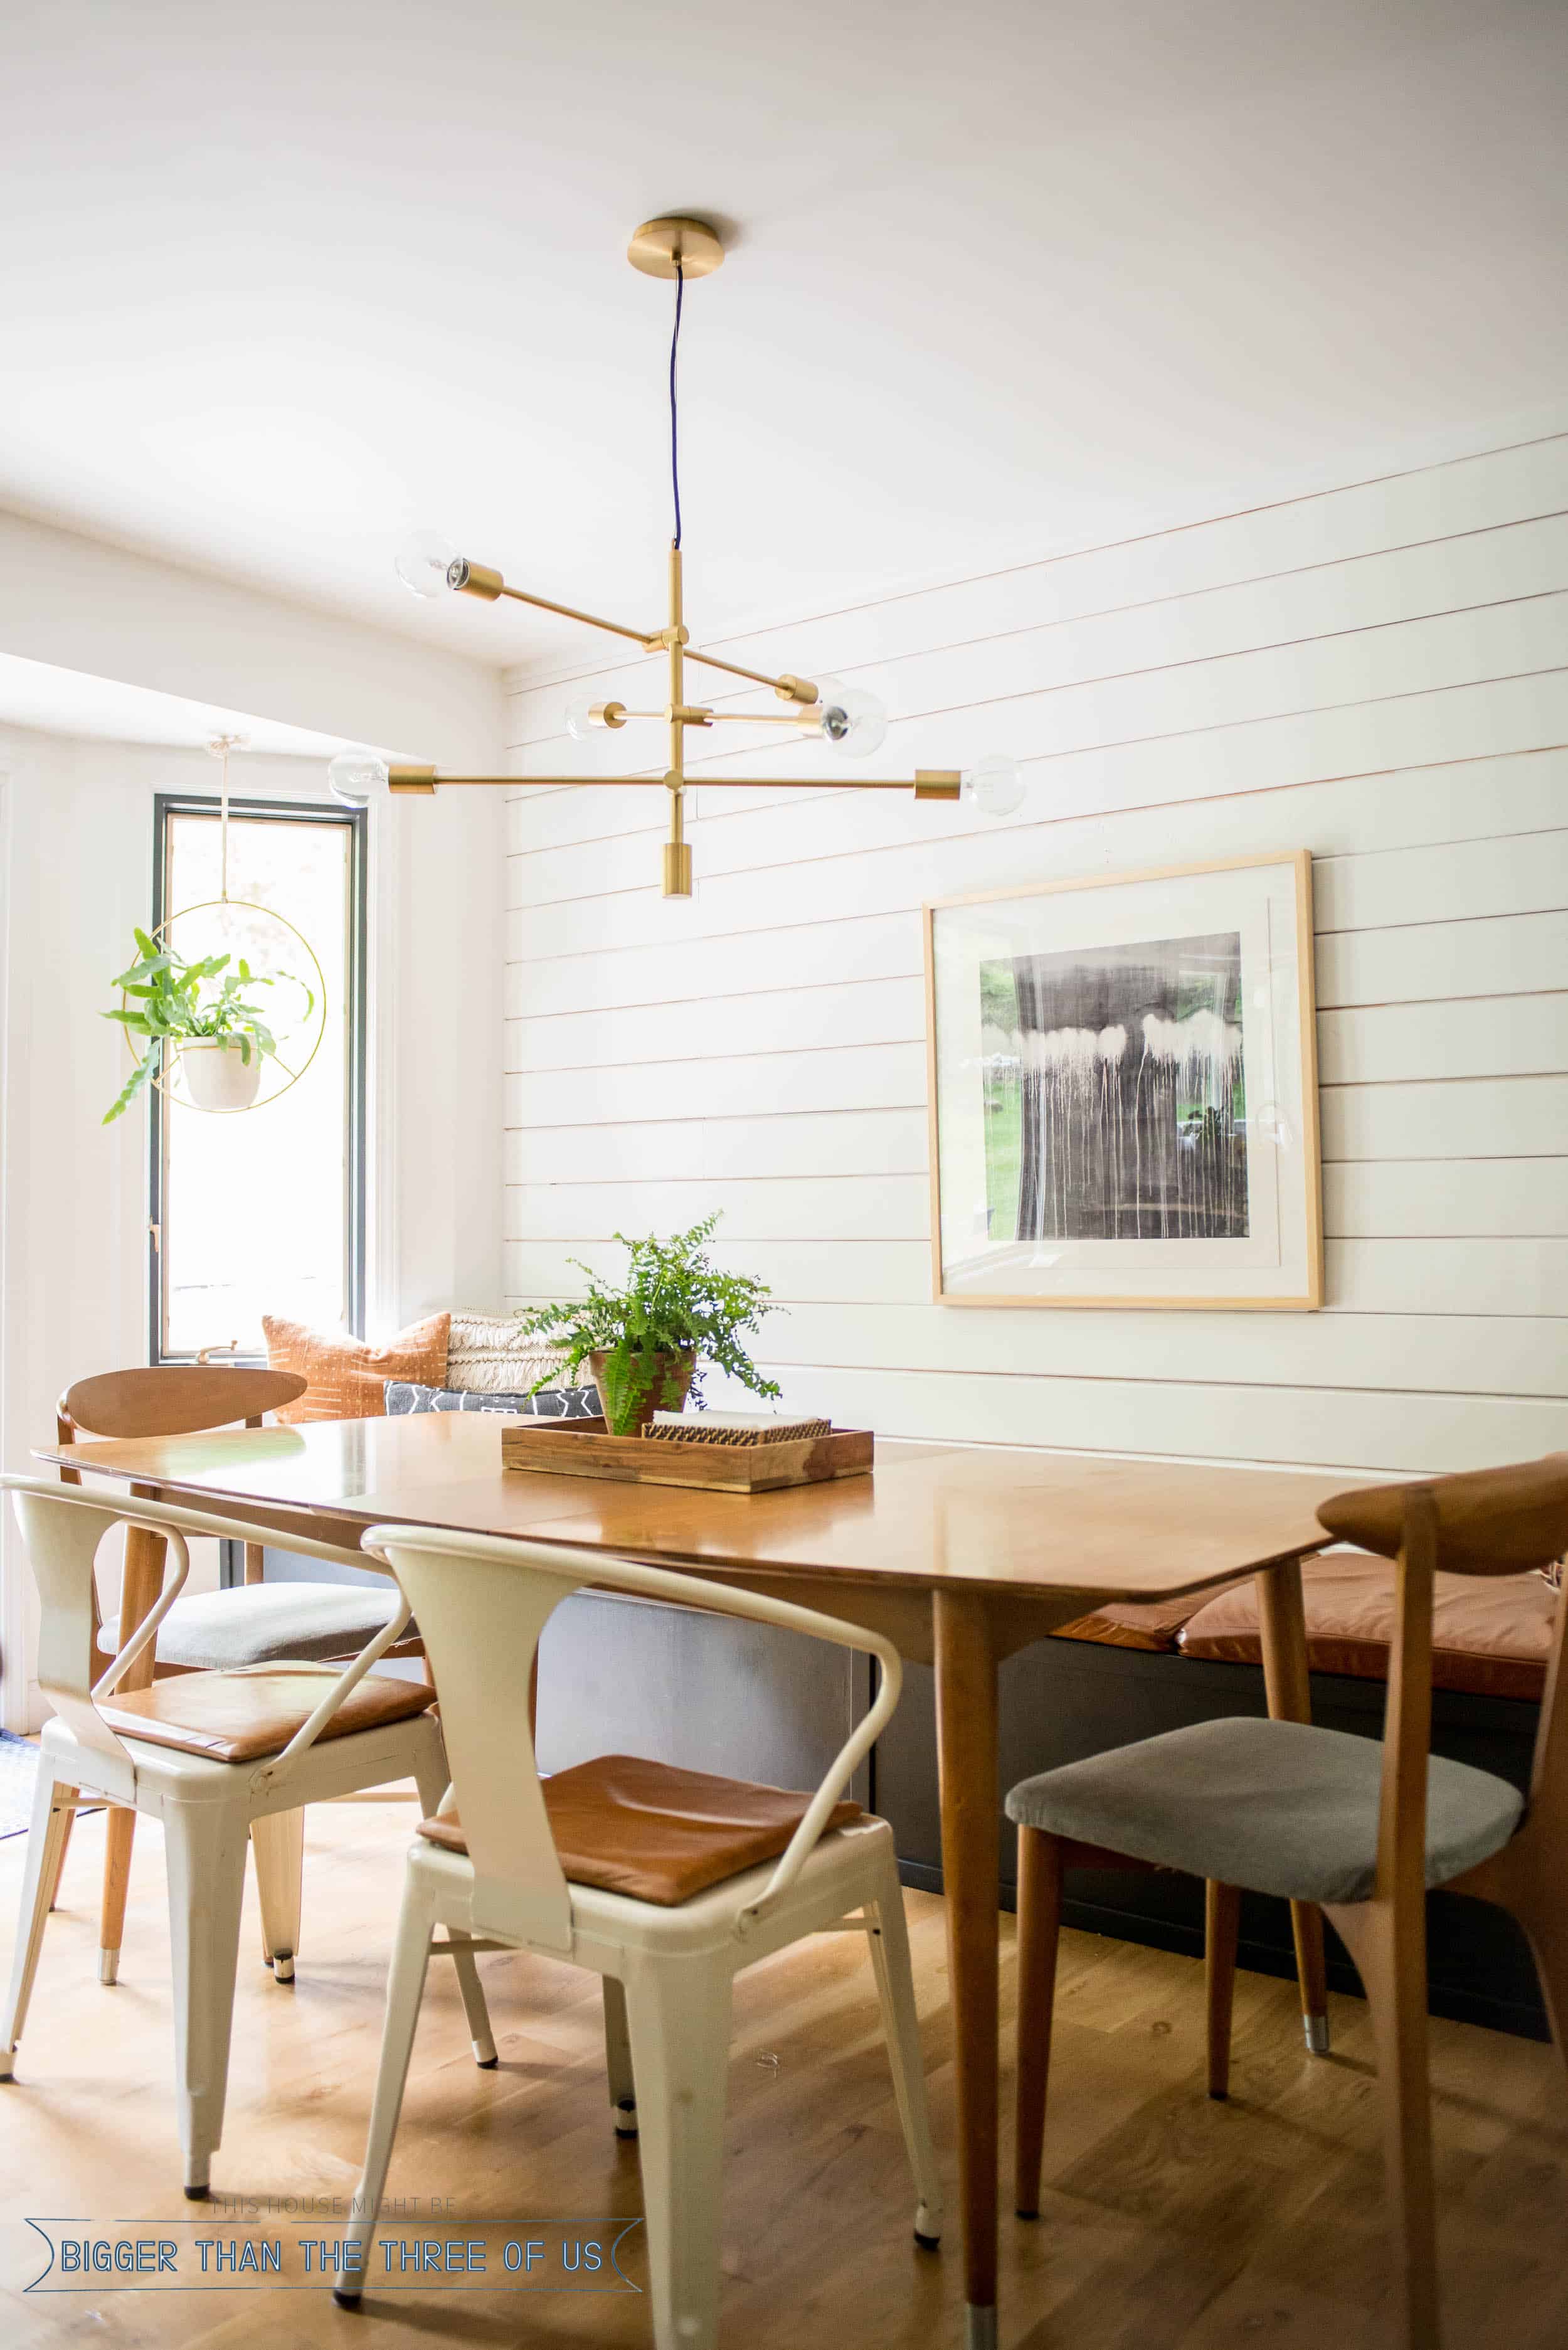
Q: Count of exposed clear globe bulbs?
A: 6